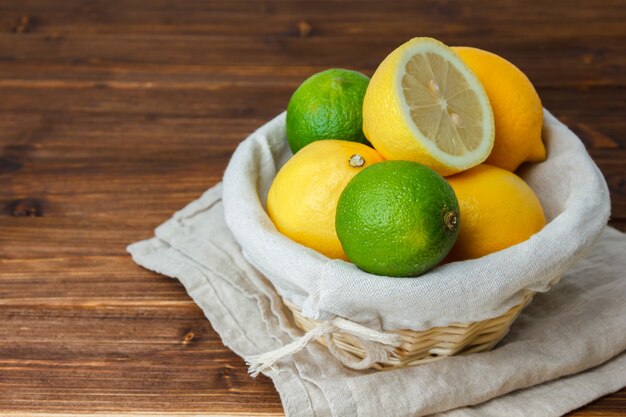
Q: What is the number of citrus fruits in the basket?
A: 6